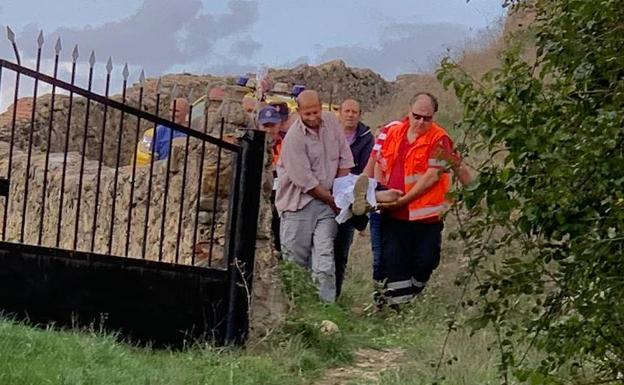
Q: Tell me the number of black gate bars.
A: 13